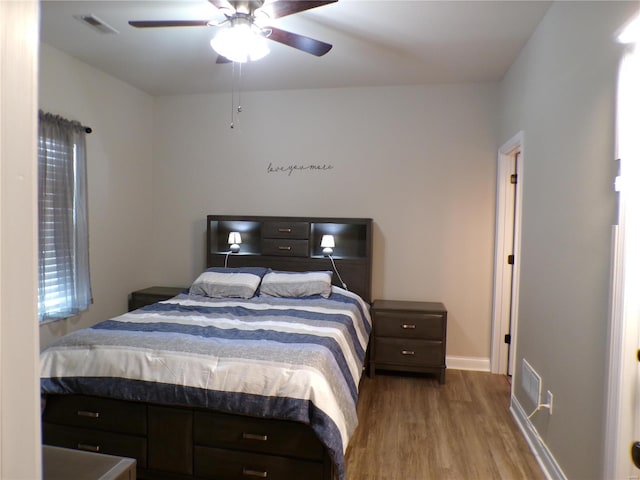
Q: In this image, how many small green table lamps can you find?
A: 0